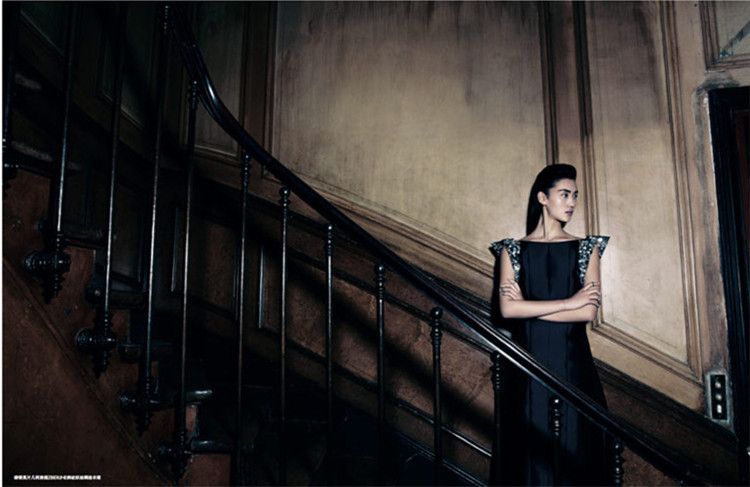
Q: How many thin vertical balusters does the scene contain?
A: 13